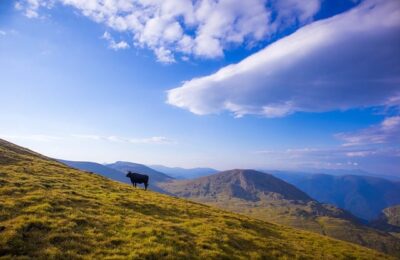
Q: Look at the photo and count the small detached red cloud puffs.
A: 0